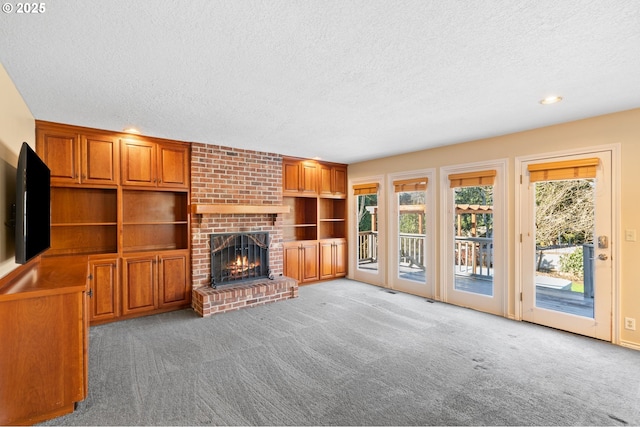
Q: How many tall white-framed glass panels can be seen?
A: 4